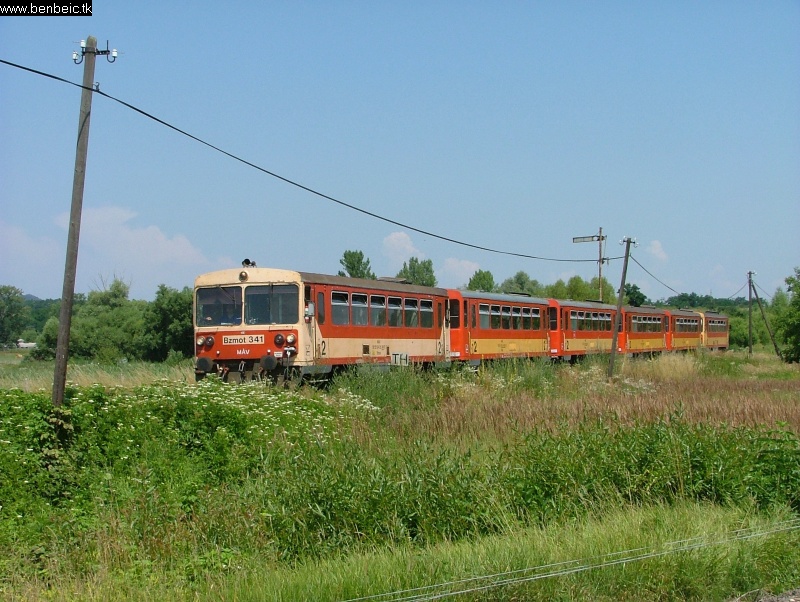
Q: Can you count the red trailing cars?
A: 5